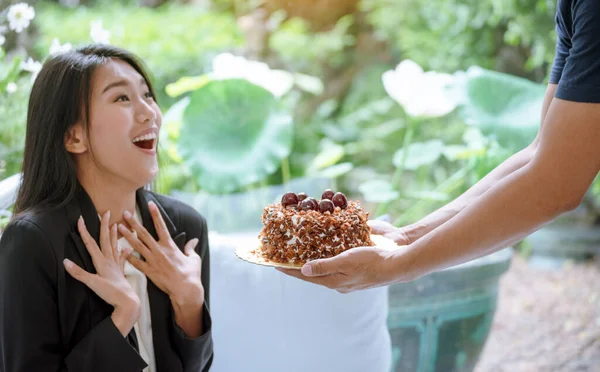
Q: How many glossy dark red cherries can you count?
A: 6